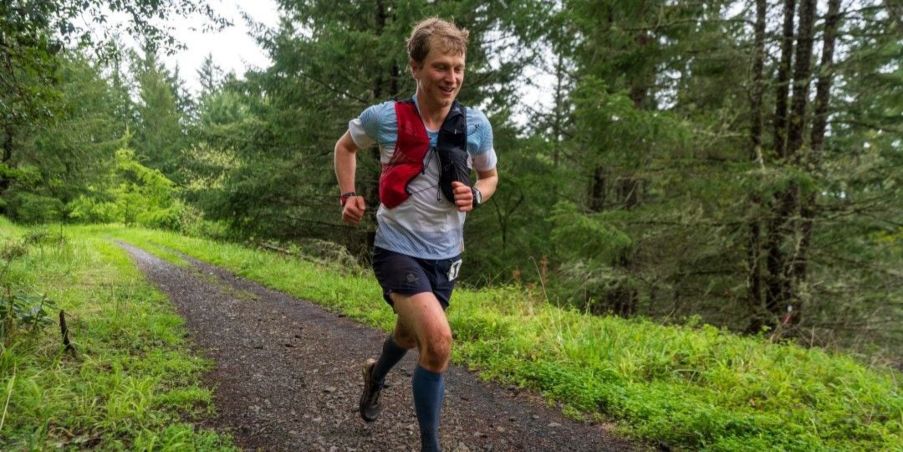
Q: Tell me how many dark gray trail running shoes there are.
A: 1